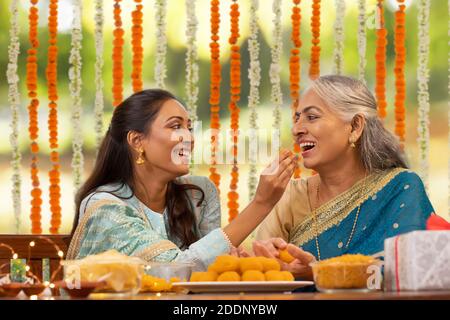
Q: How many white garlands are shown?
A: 10